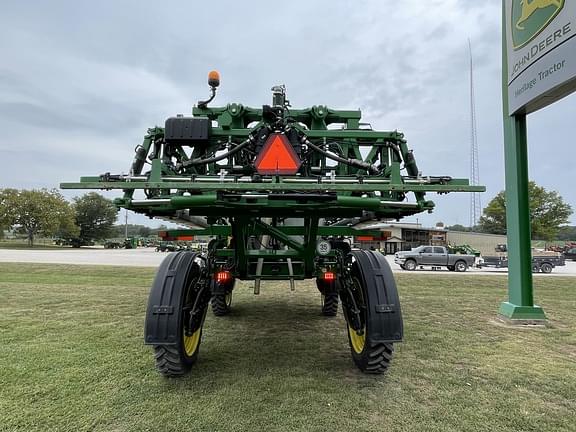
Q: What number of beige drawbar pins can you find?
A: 2